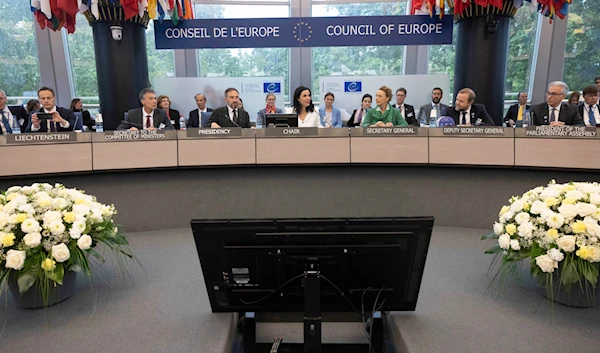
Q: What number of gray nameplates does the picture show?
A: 7